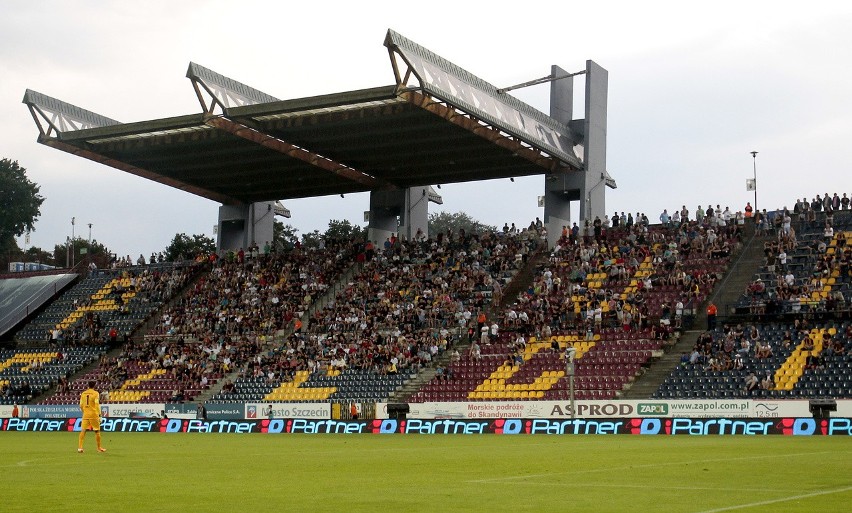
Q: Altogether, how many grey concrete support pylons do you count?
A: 3